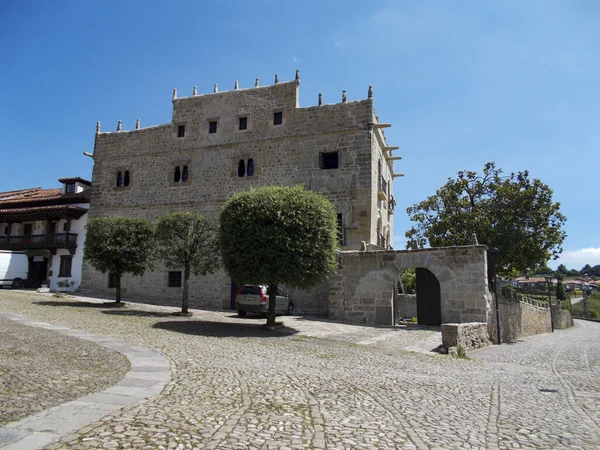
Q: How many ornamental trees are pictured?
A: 3